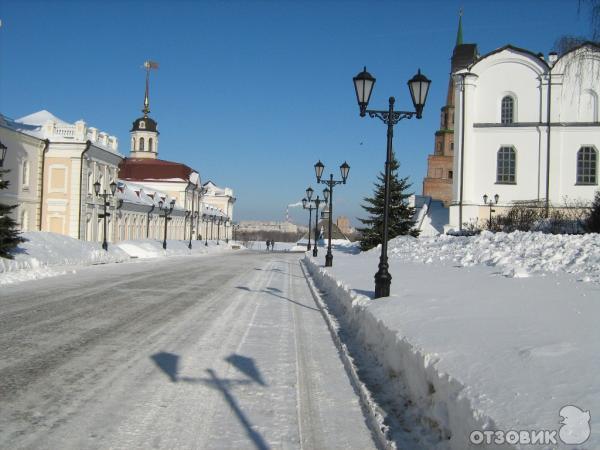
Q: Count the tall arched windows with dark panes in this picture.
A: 3